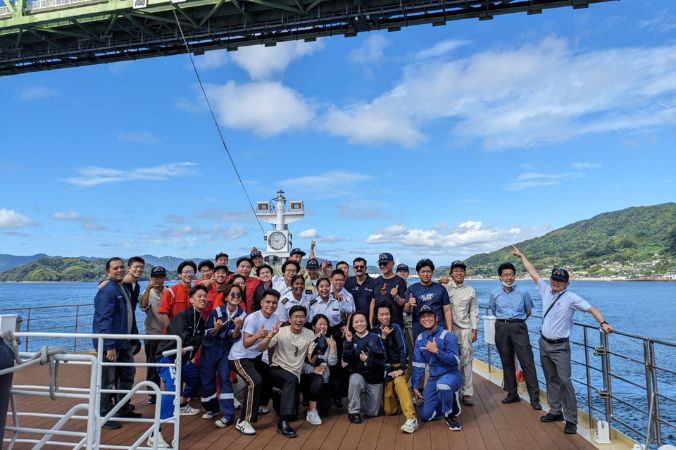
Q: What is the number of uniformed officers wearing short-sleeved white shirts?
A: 4